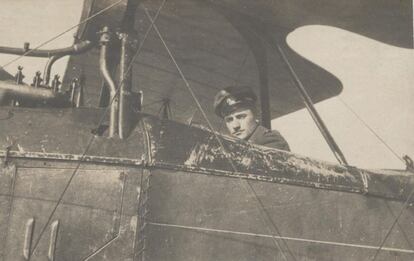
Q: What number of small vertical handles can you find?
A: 2